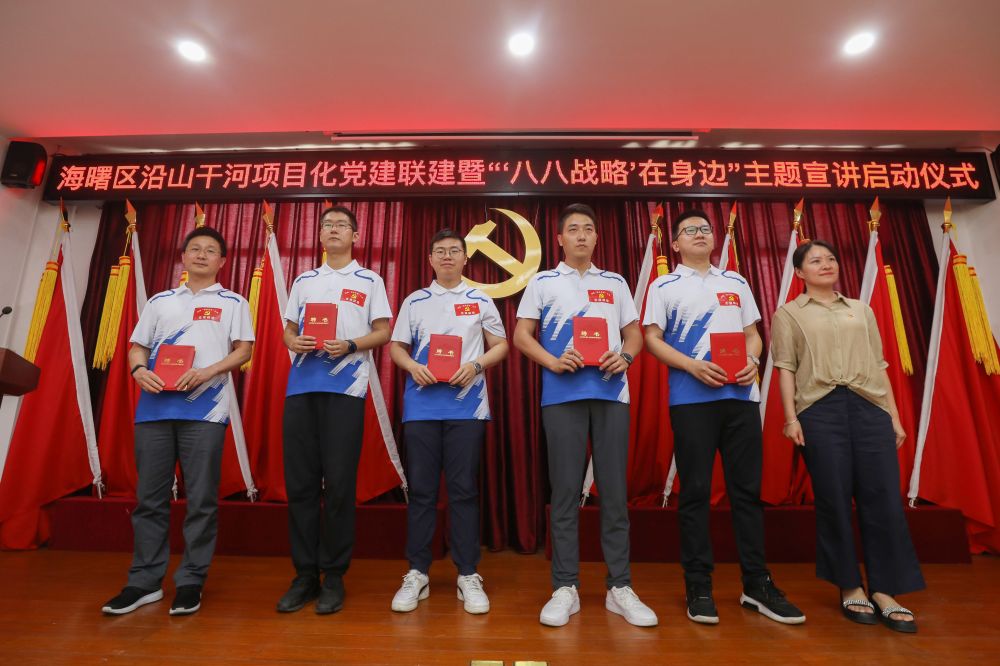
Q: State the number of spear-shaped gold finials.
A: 10